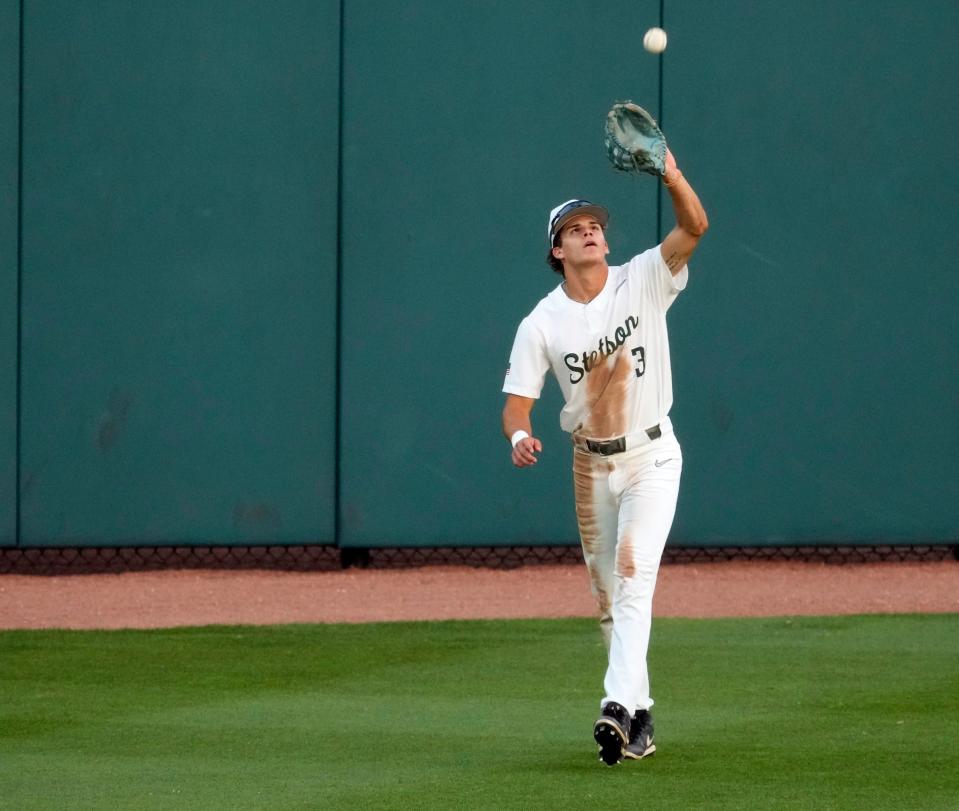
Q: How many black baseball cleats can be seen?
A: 2